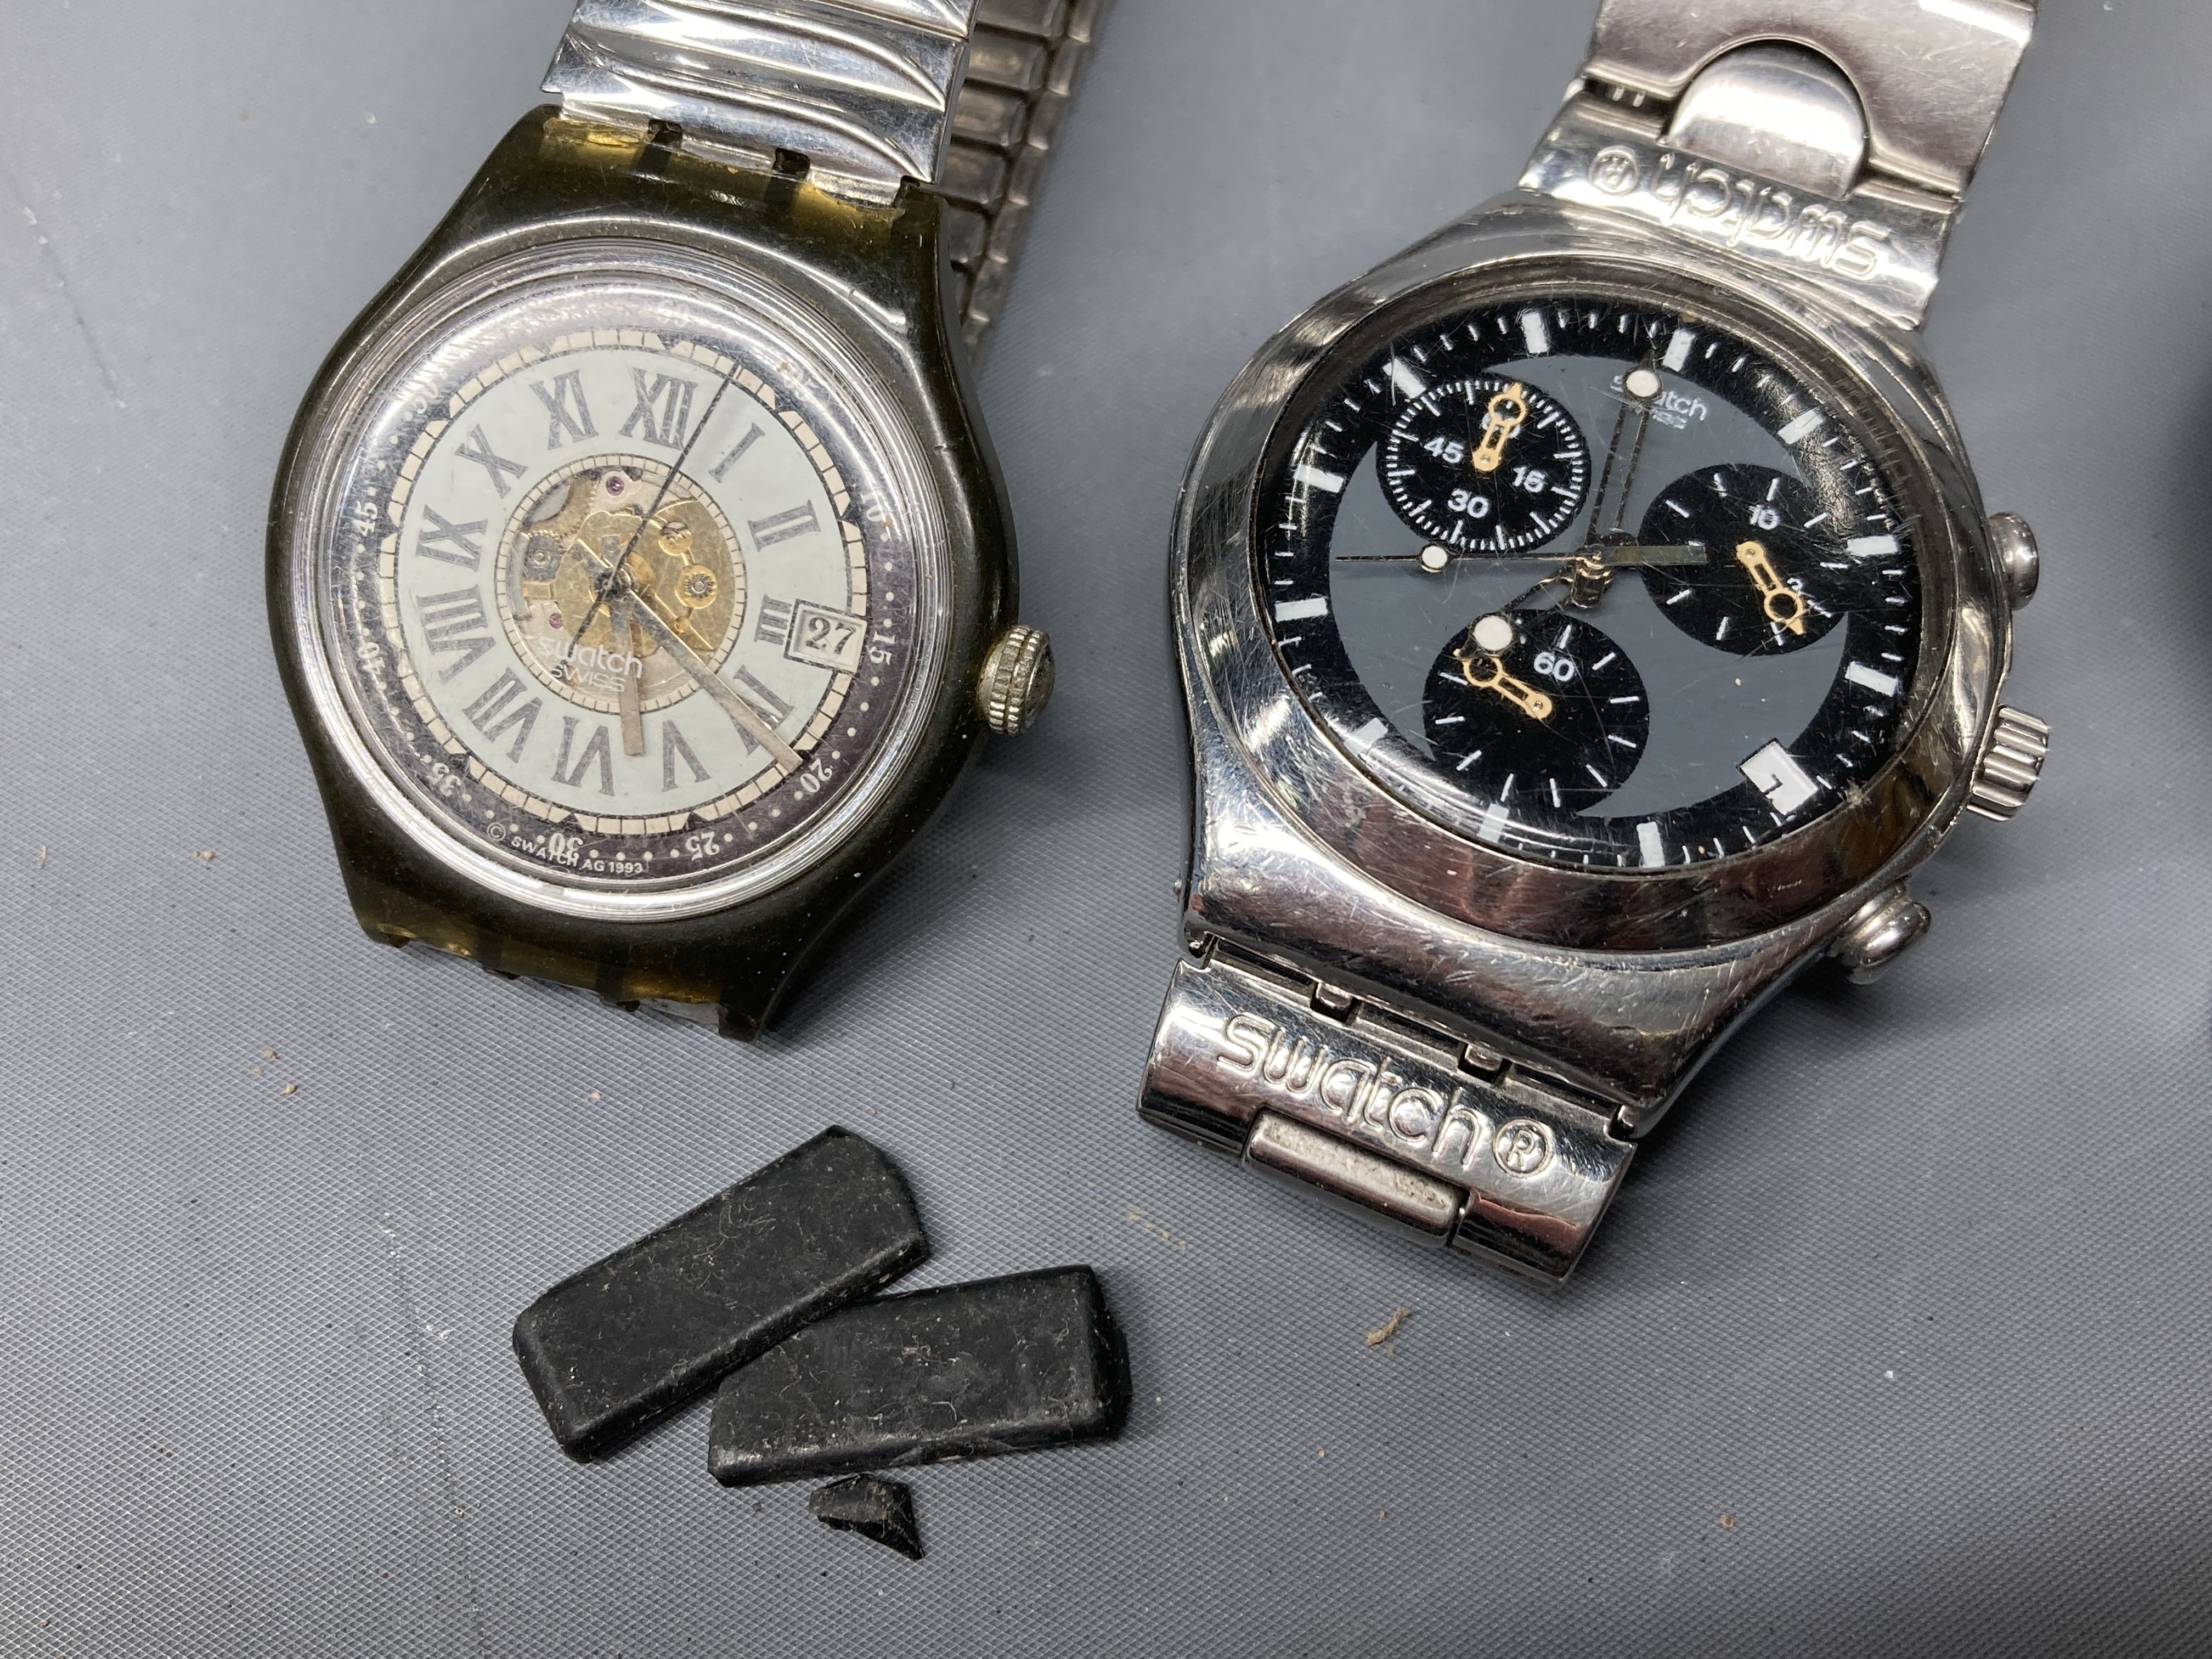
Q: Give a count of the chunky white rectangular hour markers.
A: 11